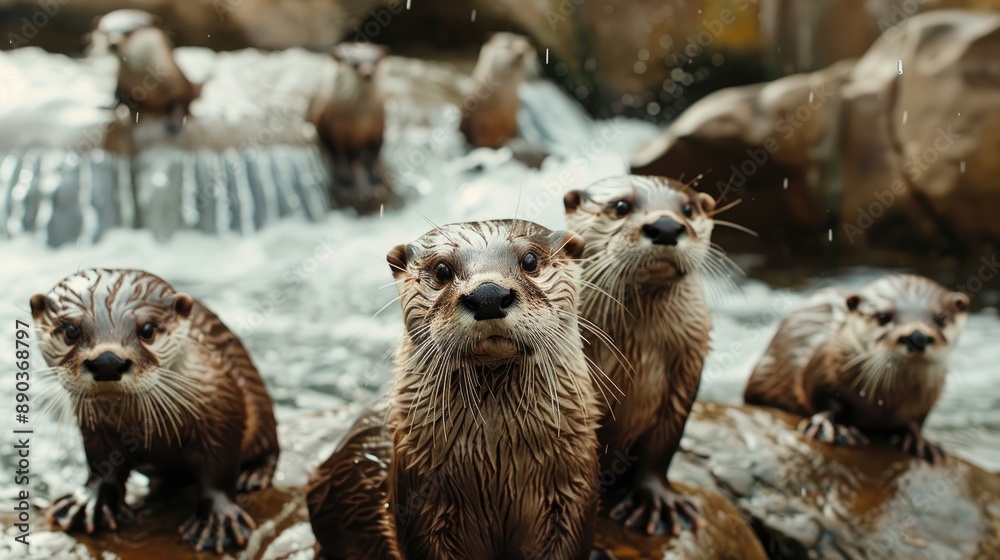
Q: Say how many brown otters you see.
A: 7